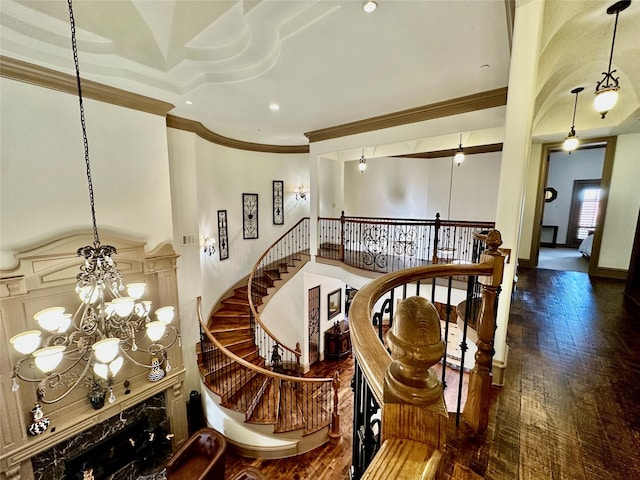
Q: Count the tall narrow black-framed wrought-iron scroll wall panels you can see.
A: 3